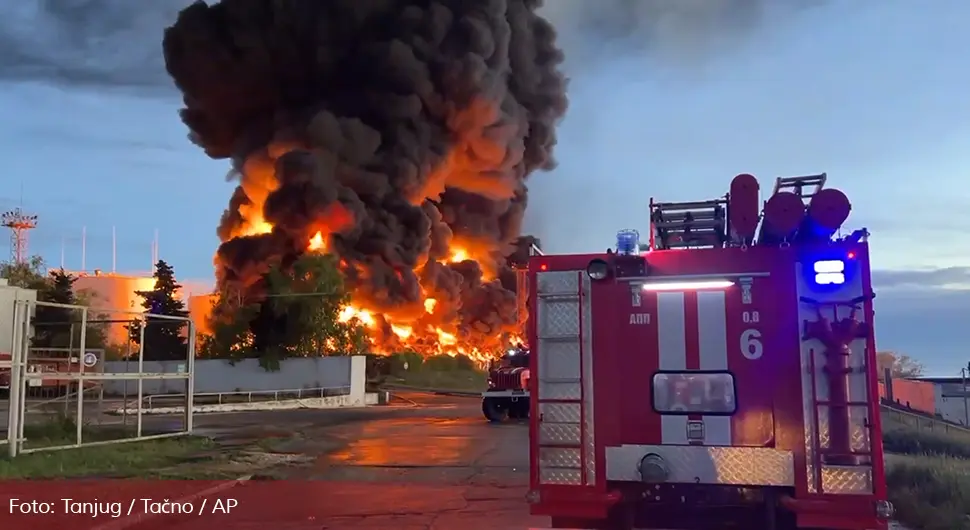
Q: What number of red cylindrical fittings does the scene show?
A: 3